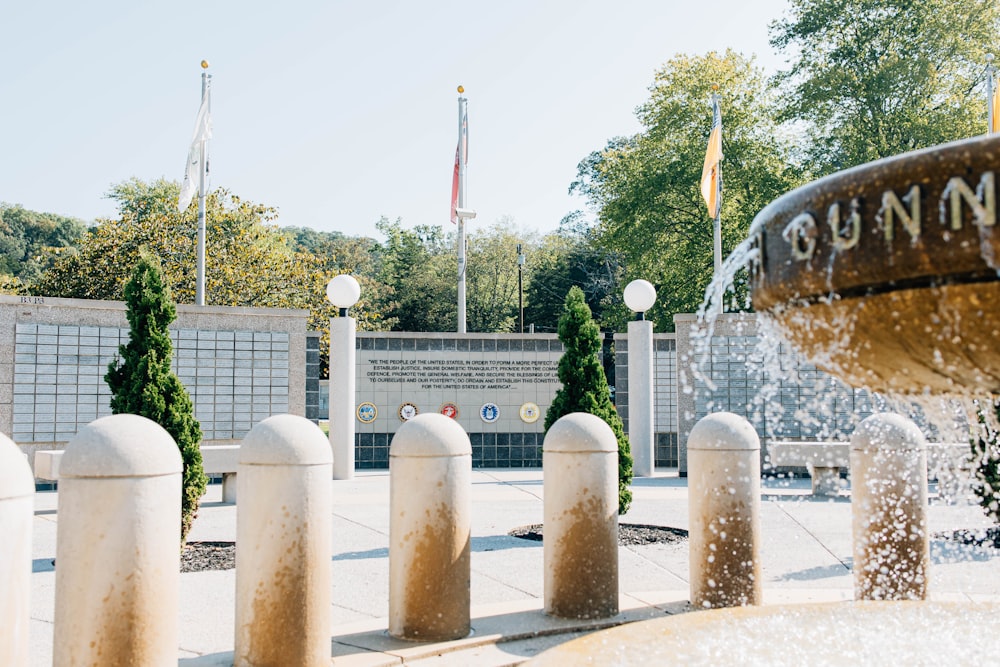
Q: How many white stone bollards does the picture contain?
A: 7